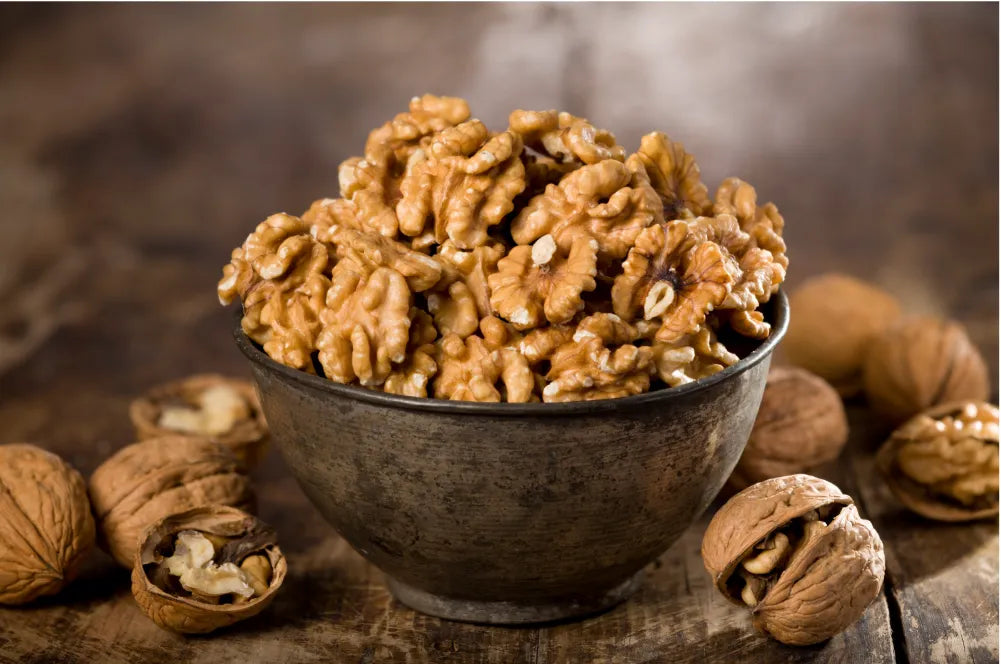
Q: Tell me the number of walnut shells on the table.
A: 9